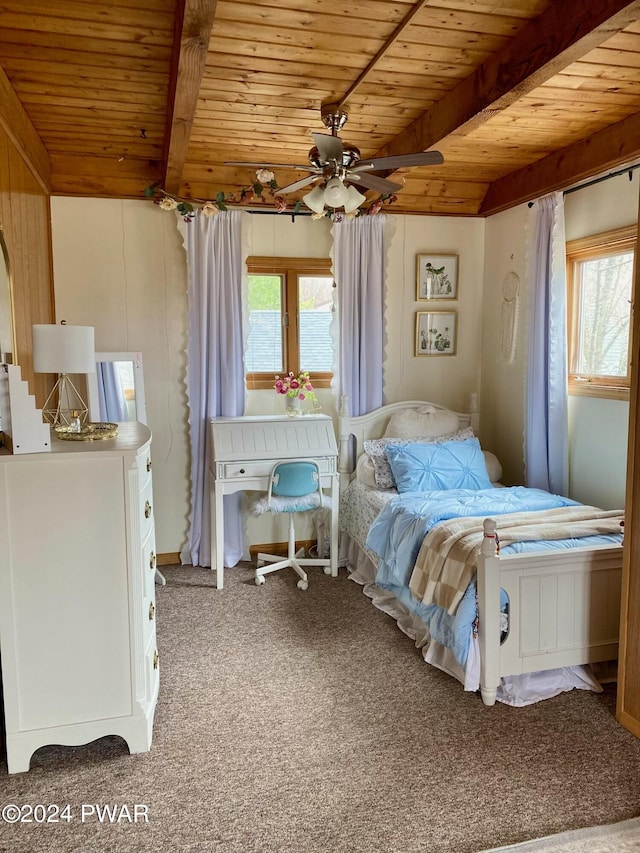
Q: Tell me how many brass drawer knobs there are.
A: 5